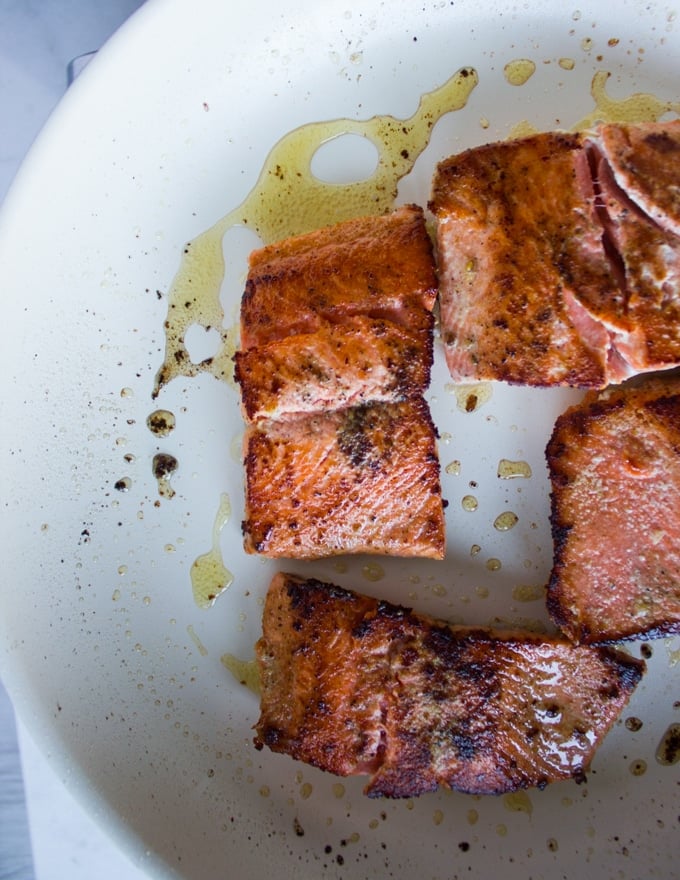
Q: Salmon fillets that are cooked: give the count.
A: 4